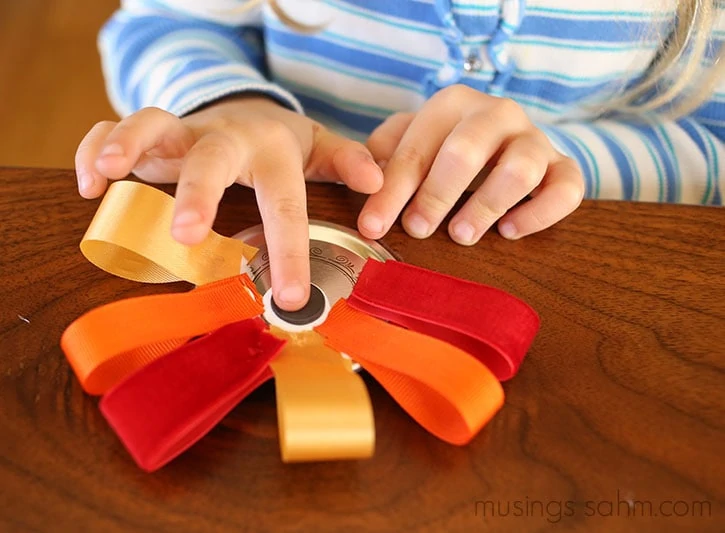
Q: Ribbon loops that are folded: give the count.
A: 6